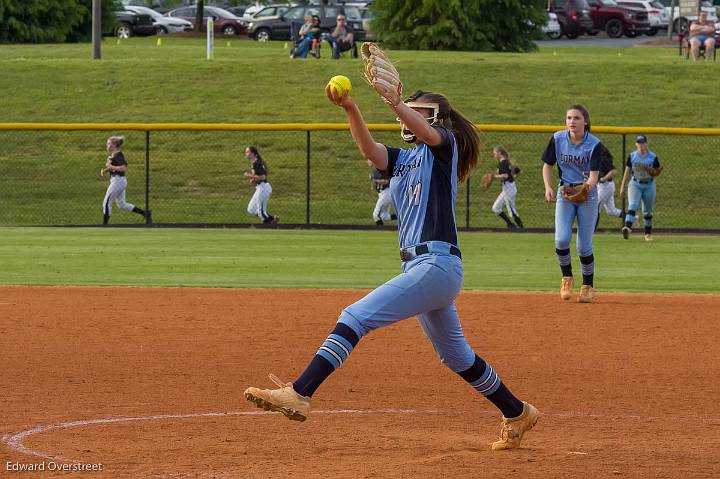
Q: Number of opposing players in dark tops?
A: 5